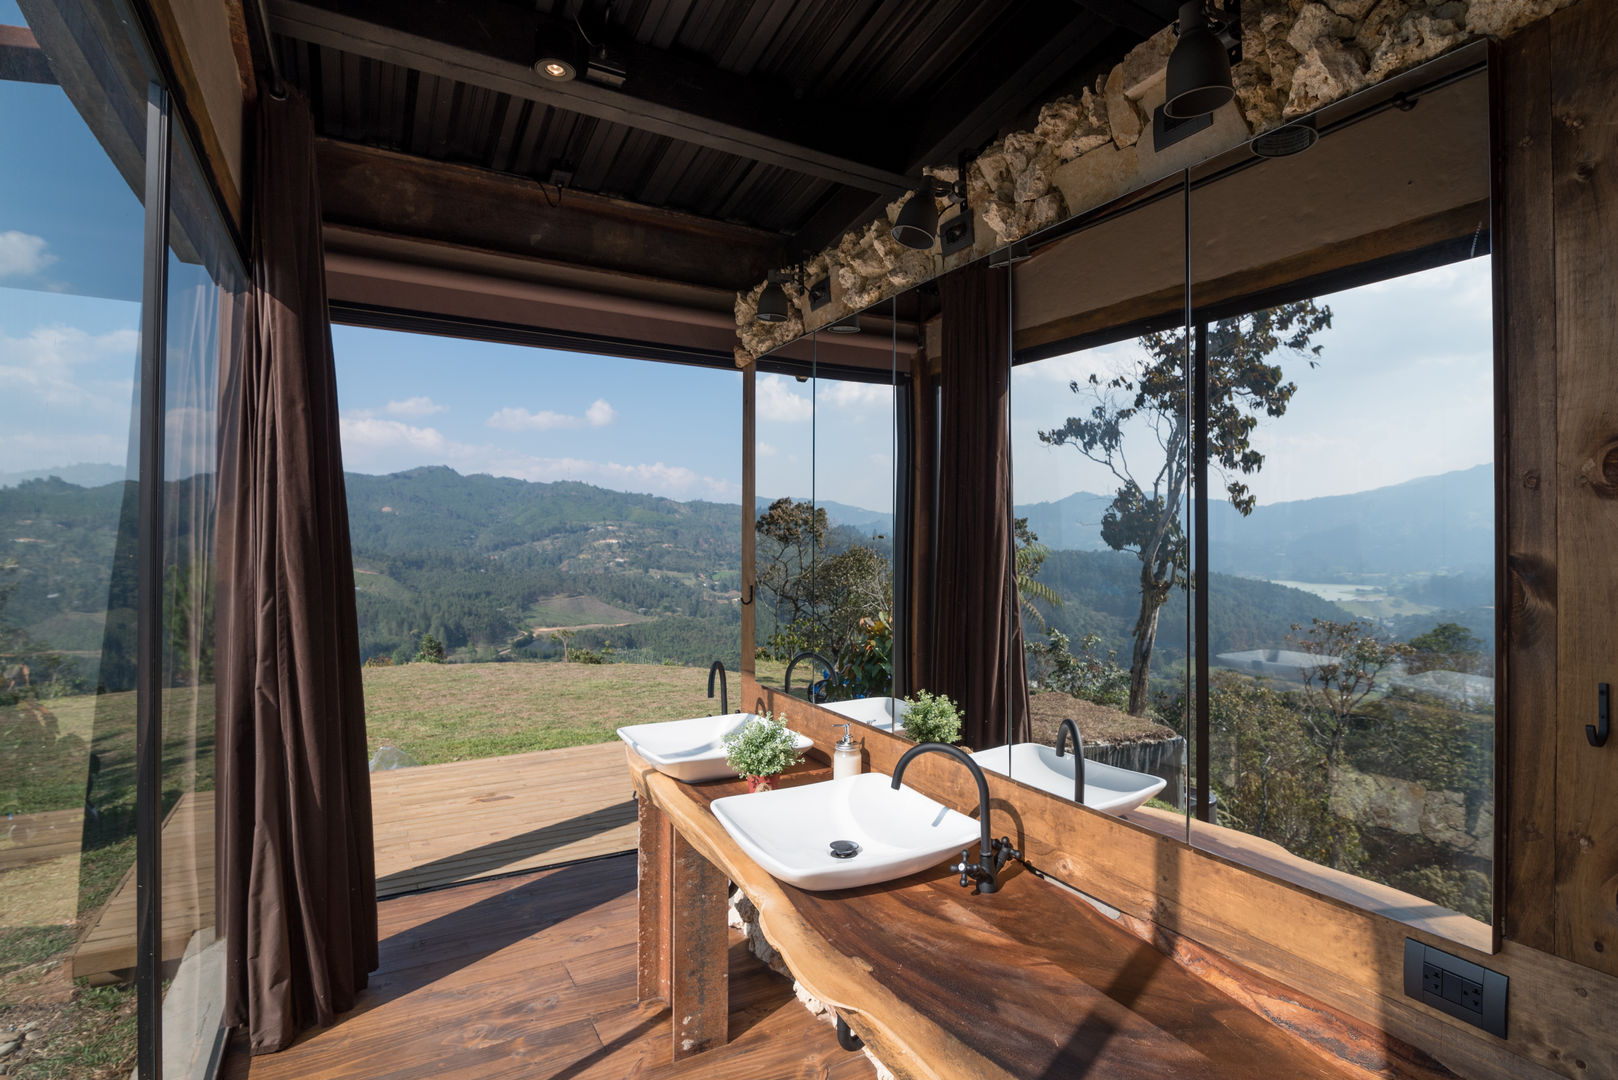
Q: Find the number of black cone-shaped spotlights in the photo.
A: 3